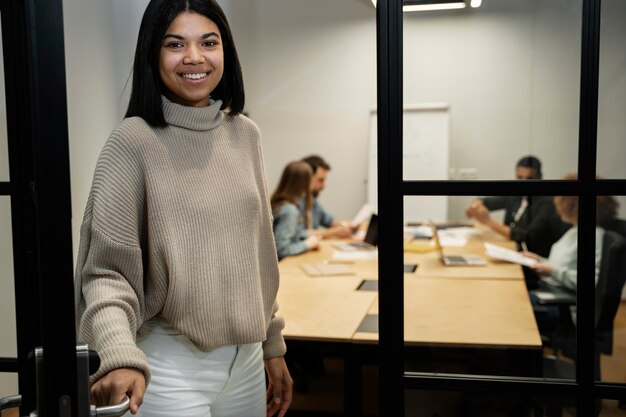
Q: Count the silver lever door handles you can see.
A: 2